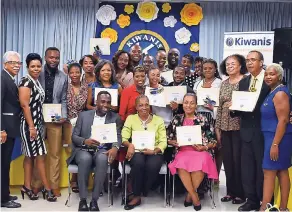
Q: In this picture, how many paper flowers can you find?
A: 10